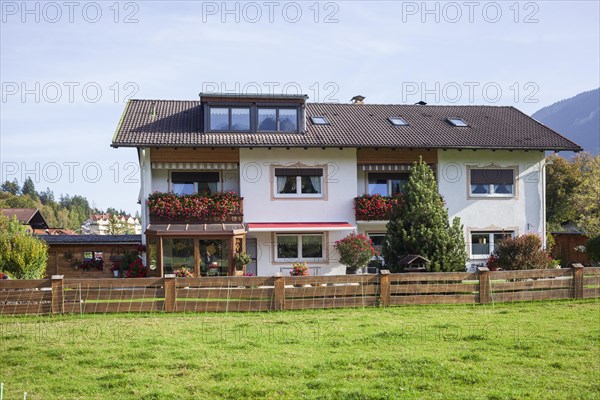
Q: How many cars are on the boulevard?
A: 0